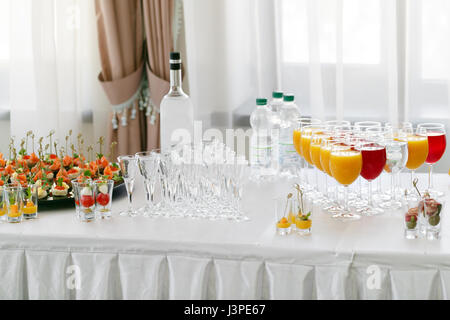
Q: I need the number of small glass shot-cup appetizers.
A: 12